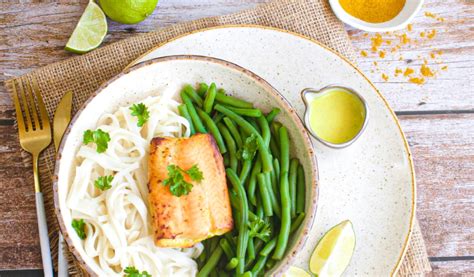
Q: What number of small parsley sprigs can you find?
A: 8